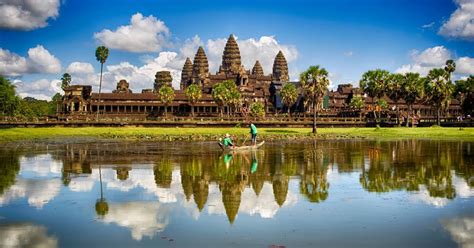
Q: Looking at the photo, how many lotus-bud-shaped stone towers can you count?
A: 5